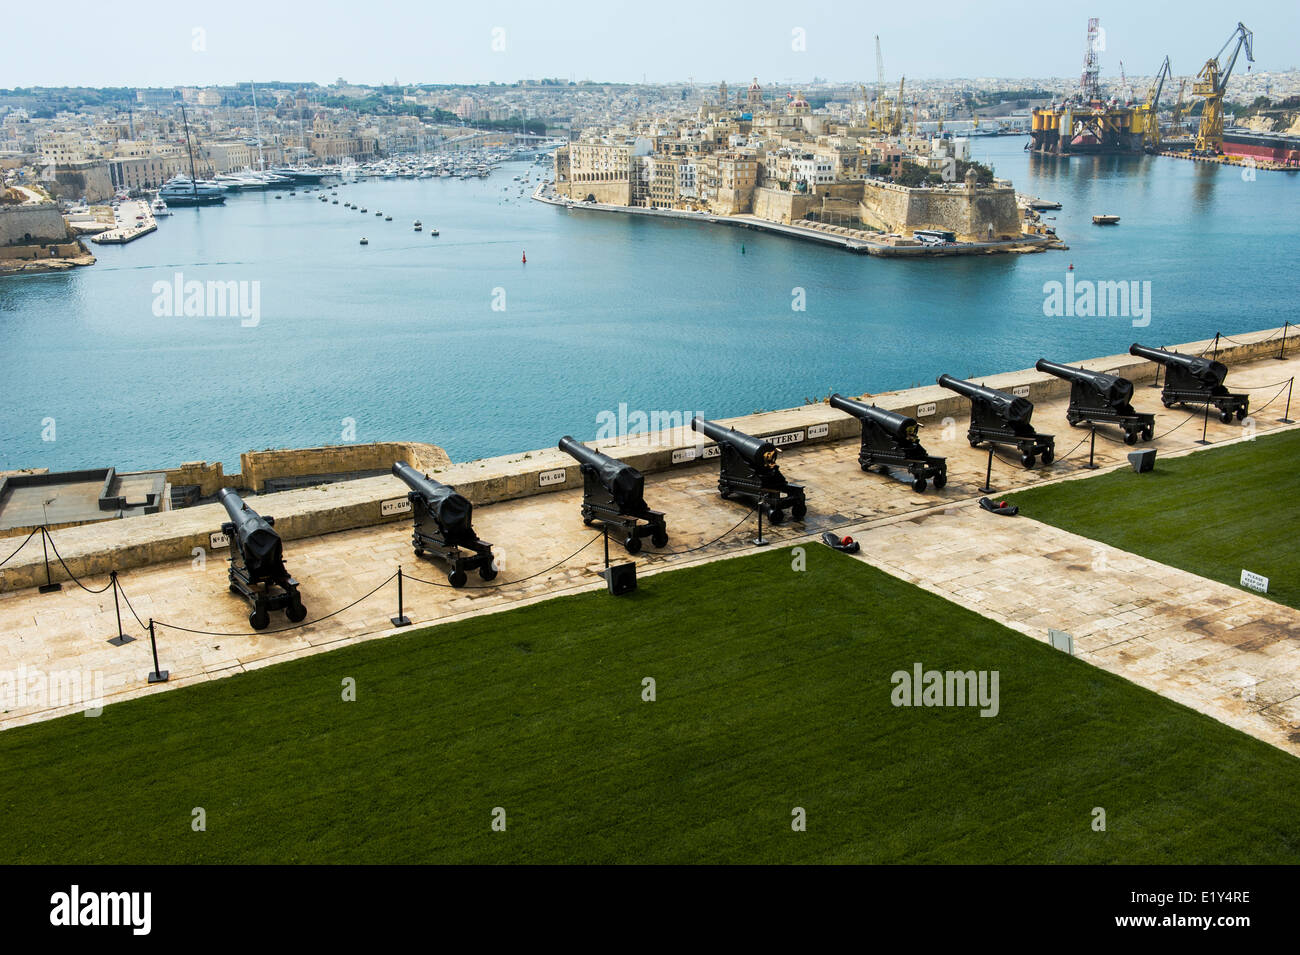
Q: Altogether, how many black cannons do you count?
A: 8